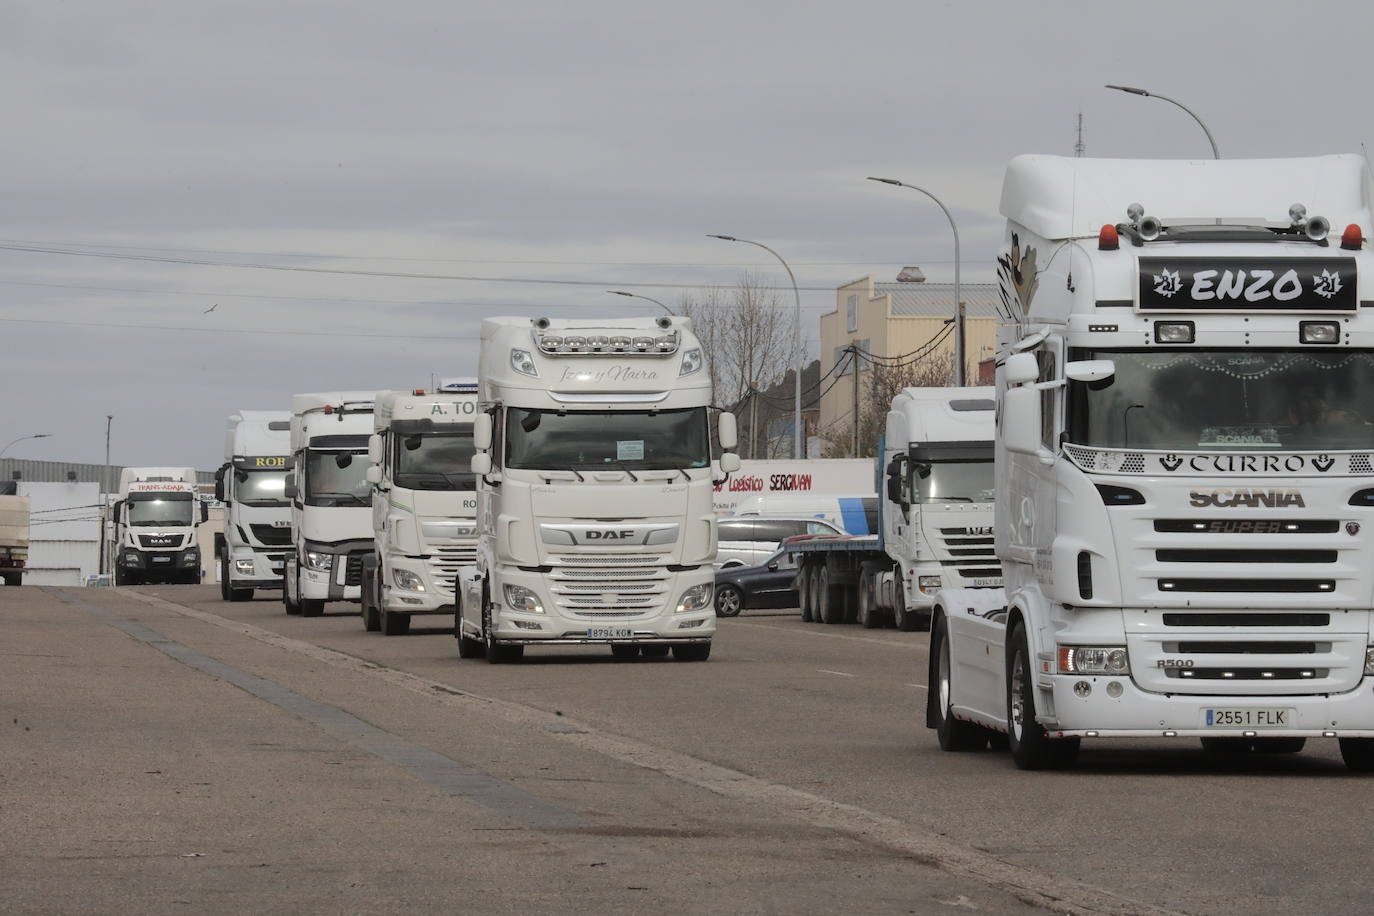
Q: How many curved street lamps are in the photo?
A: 5